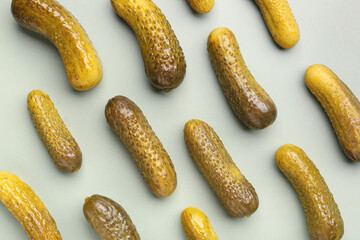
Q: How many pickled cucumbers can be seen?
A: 13